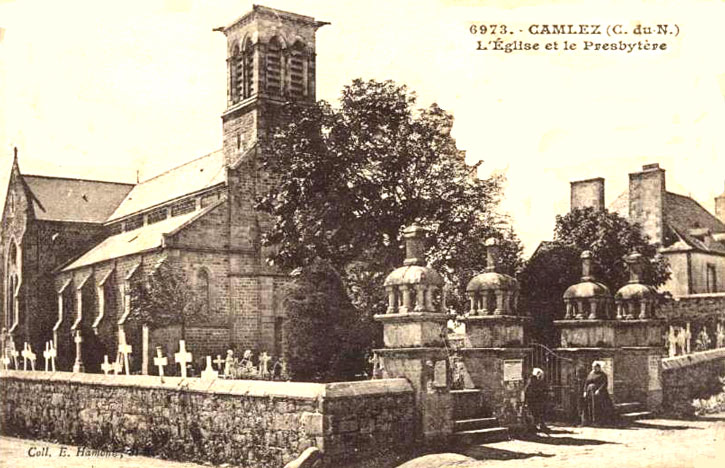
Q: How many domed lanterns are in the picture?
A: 4